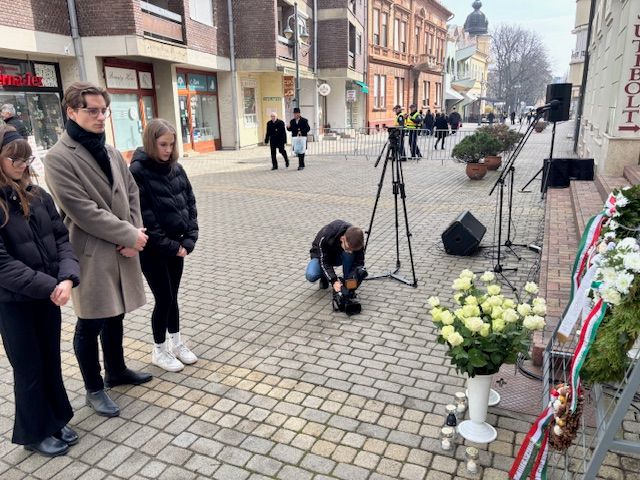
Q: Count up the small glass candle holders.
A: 4